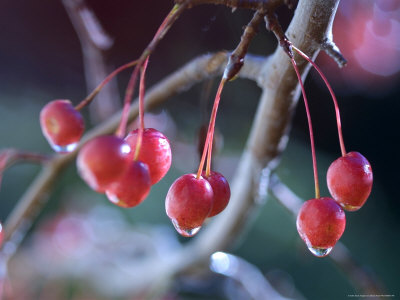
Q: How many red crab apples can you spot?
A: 8